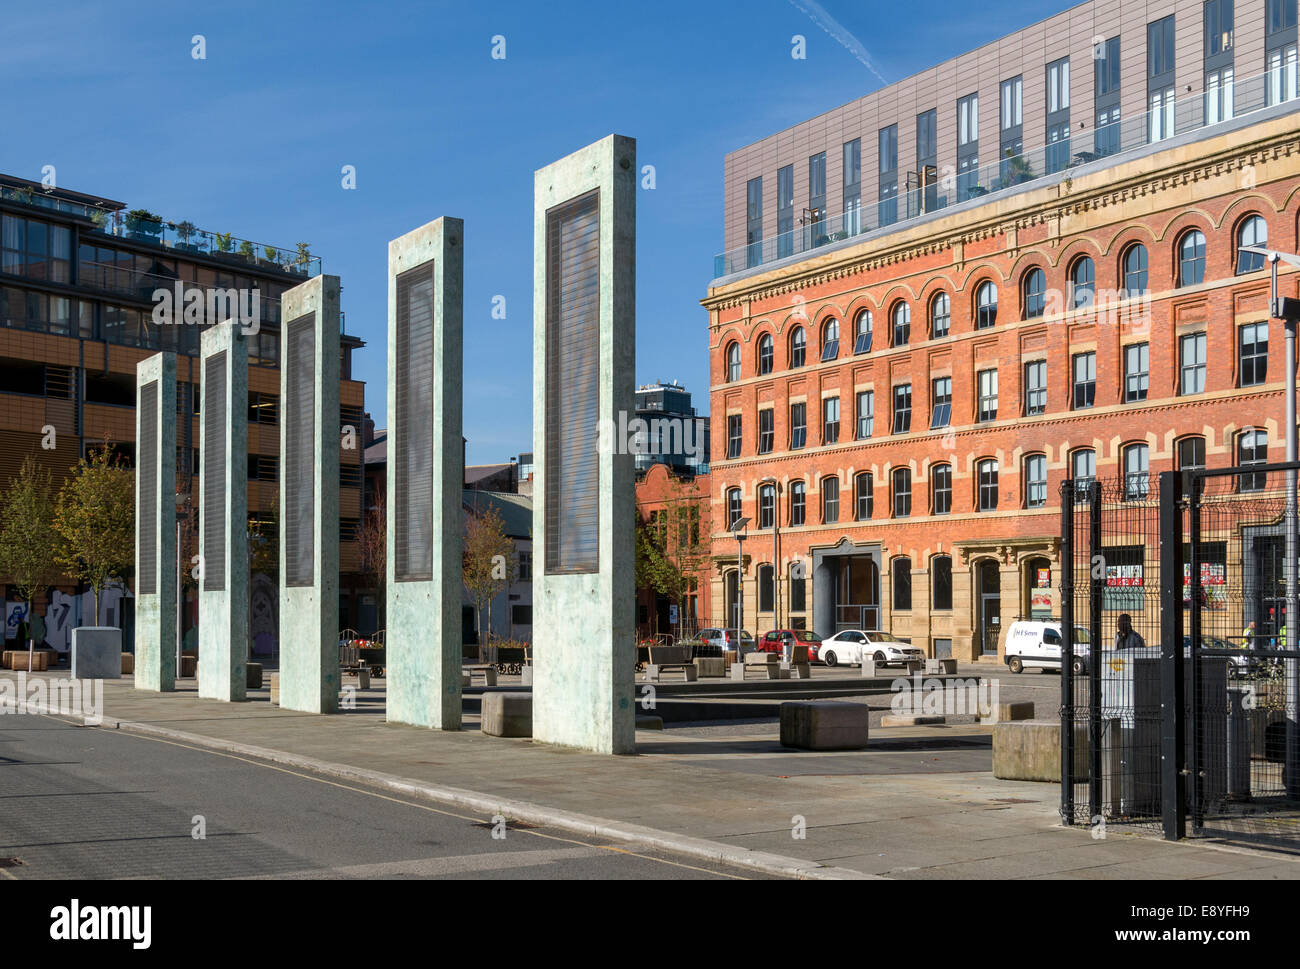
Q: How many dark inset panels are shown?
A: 5